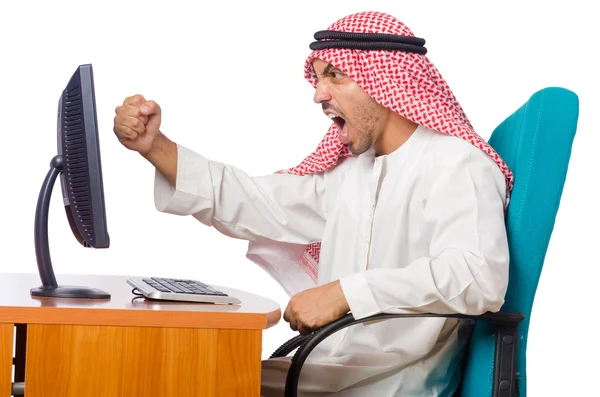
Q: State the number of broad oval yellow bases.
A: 0